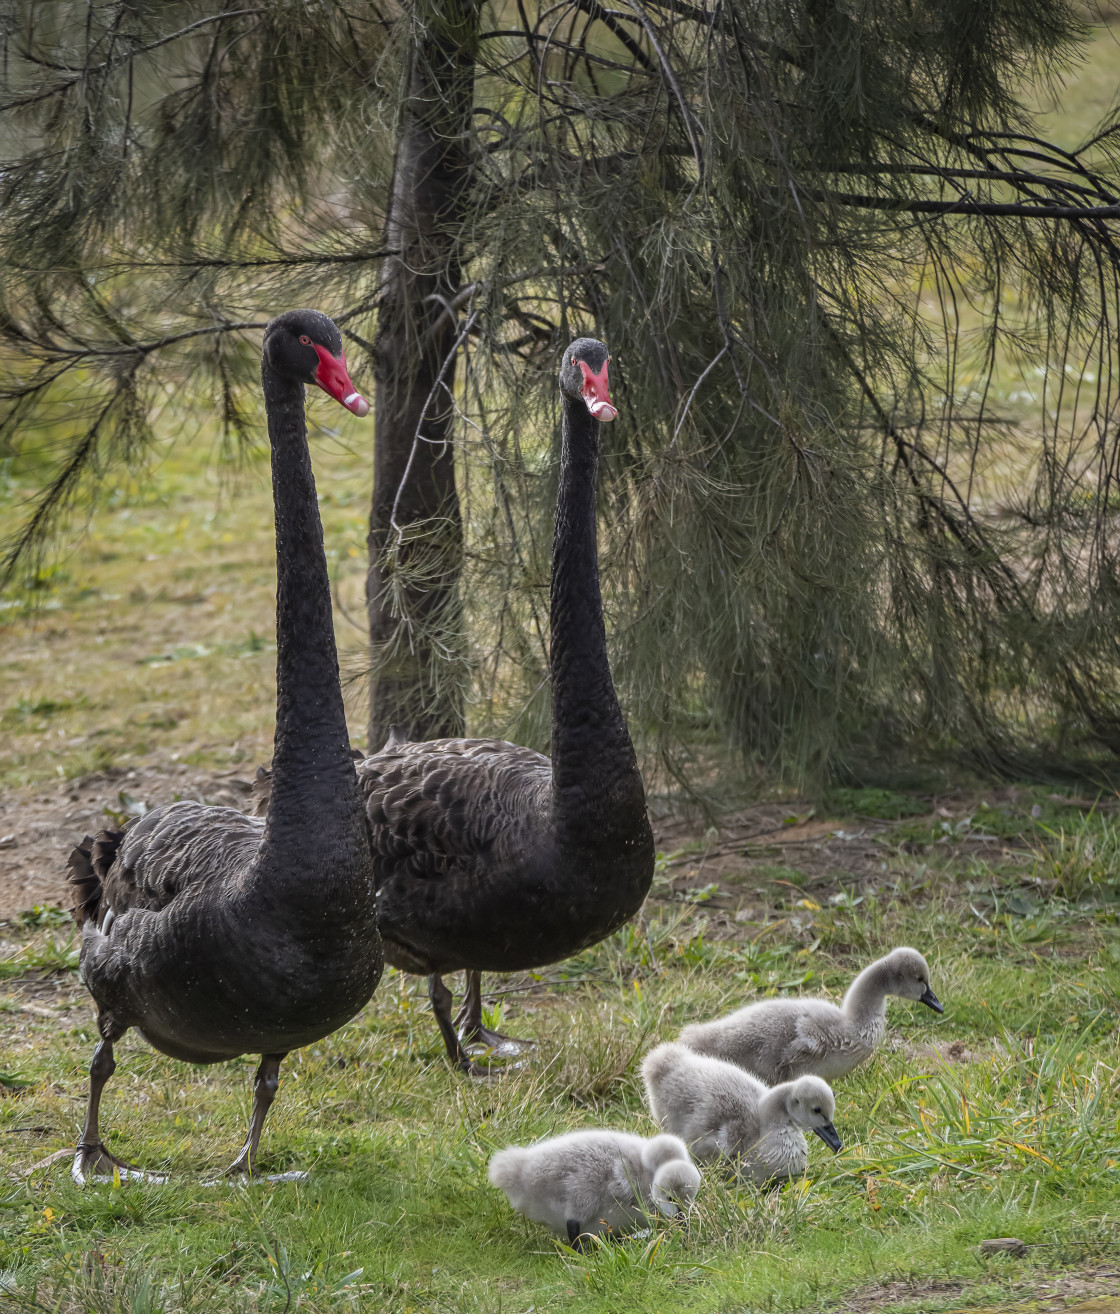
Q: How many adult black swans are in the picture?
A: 2